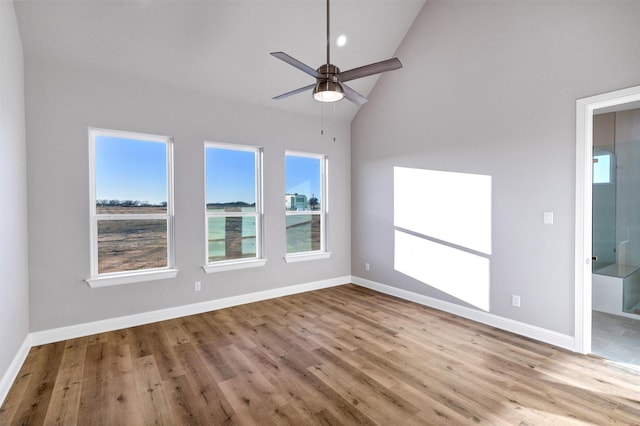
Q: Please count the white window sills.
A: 3